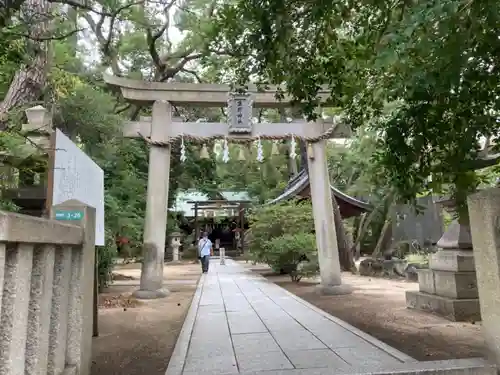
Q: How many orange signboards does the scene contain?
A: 0